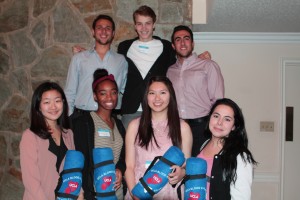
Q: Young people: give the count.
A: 7